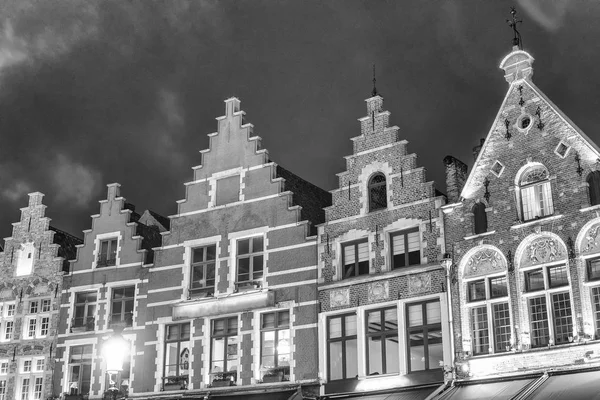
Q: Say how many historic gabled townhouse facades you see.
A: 5